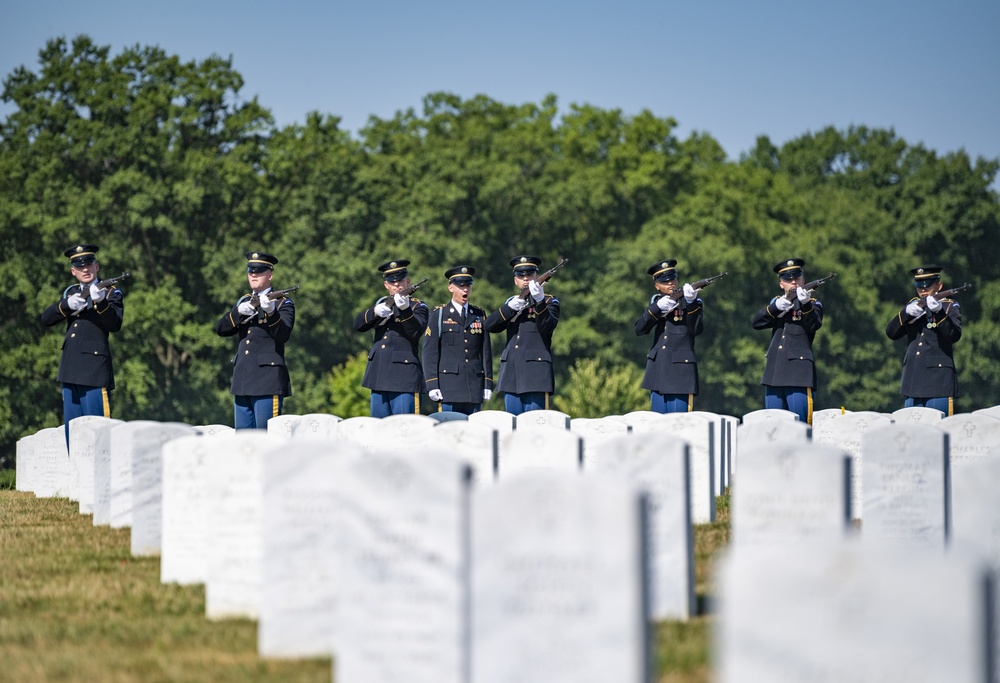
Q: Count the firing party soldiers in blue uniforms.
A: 8